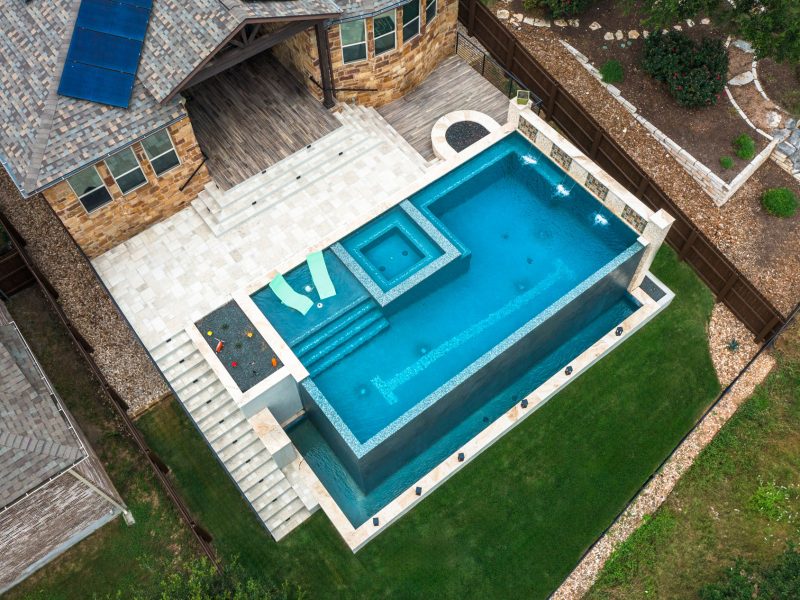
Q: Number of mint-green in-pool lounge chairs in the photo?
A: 2